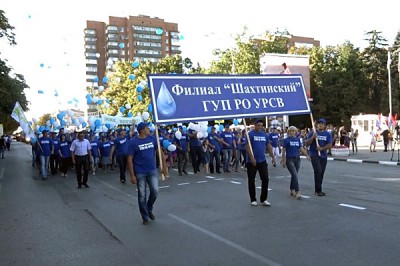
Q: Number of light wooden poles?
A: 3